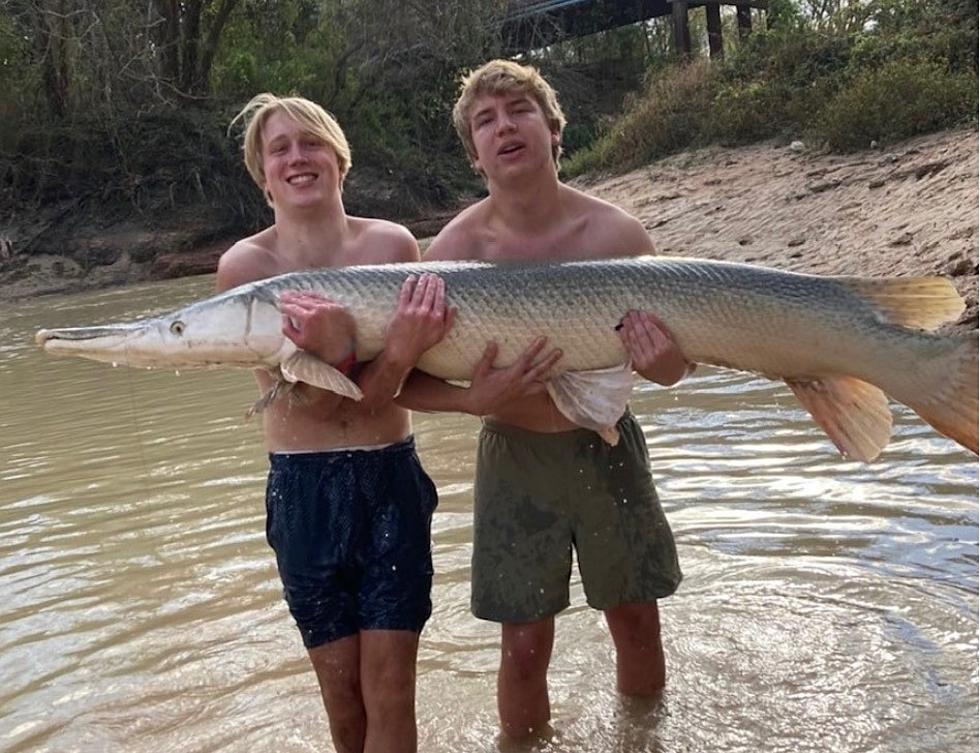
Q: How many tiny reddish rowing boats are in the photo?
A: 0